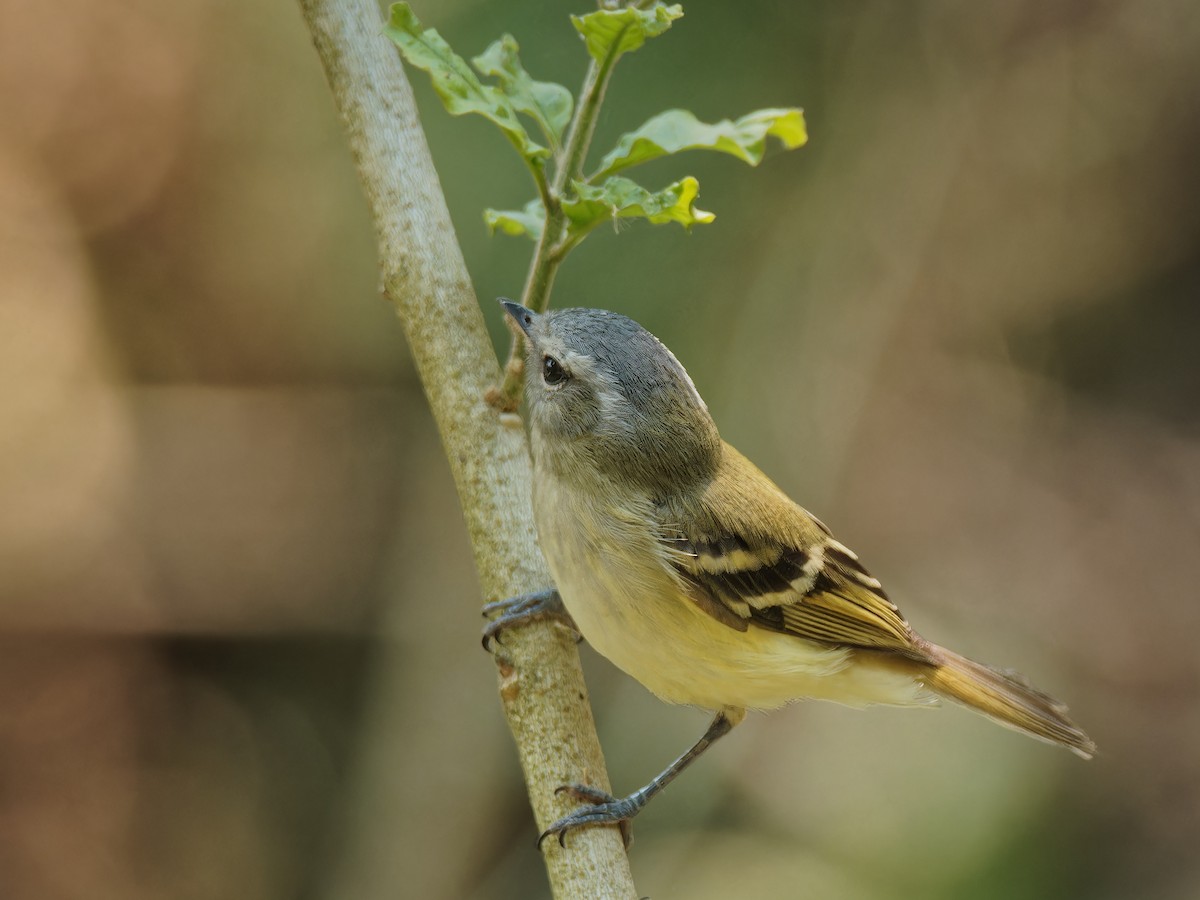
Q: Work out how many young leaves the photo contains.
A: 6